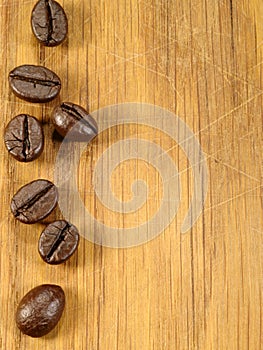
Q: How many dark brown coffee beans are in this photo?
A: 7